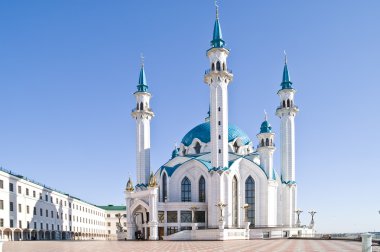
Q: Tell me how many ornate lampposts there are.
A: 6